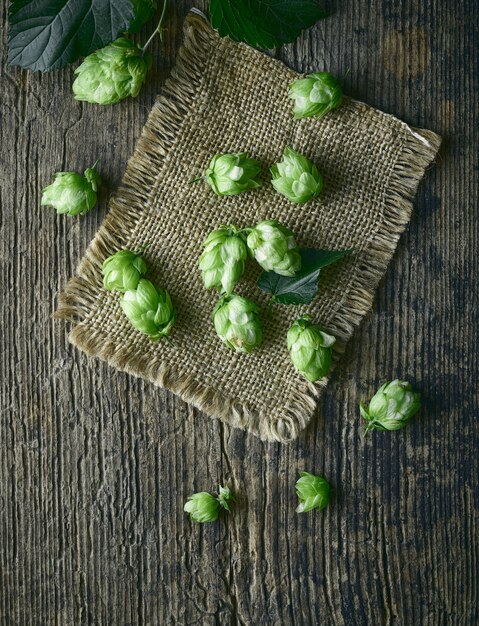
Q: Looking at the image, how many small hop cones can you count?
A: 14